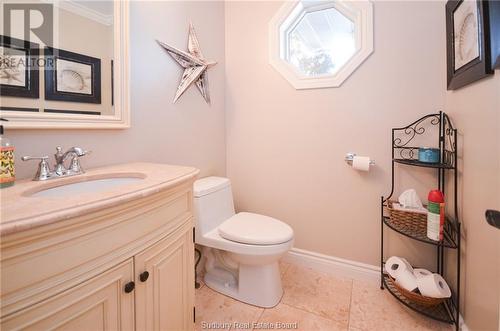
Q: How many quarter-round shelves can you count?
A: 3